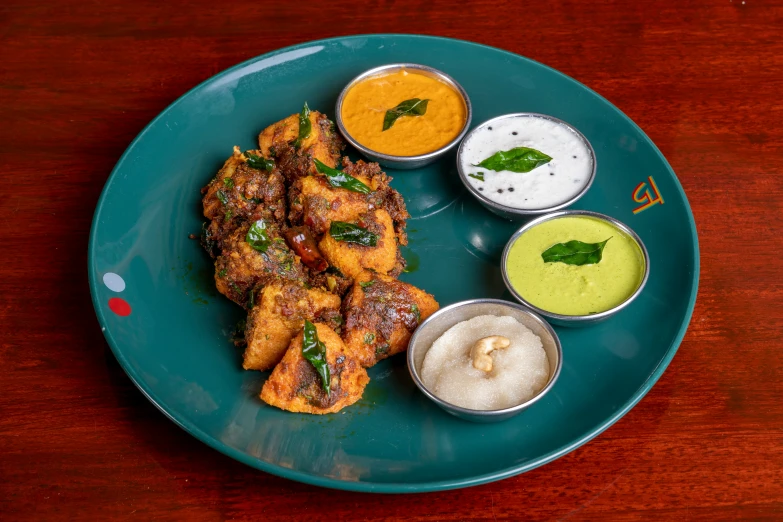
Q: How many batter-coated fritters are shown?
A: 8